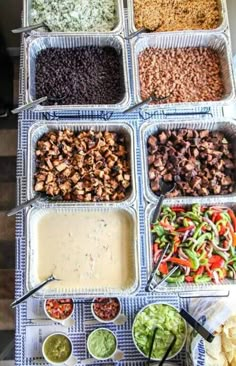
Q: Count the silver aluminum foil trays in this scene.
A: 8